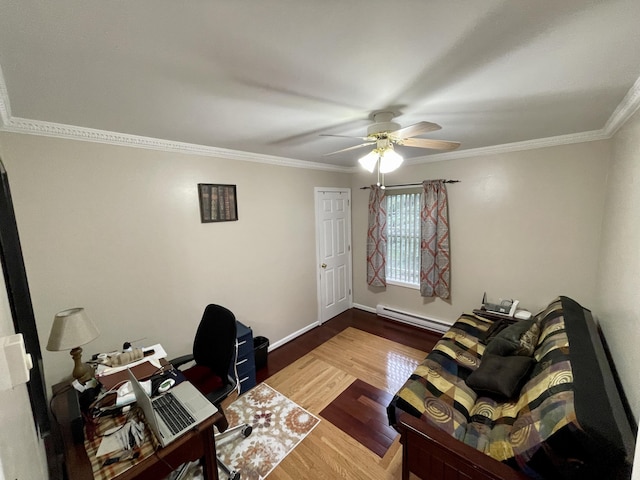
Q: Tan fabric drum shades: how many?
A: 1